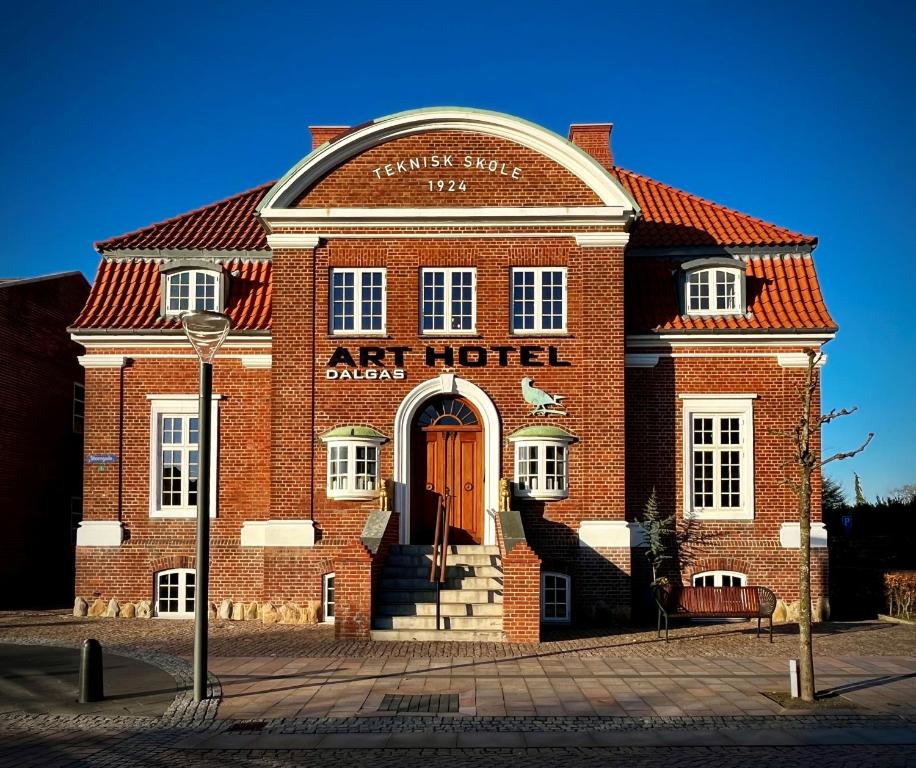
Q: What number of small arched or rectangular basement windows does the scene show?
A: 4